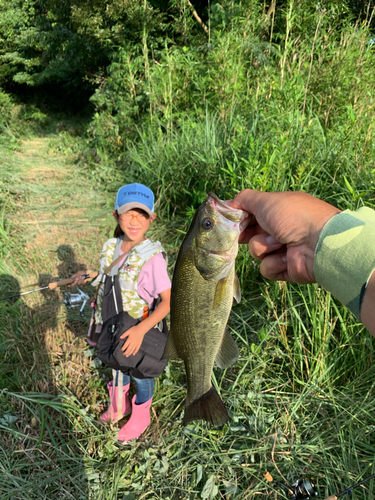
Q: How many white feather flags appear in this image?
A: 0